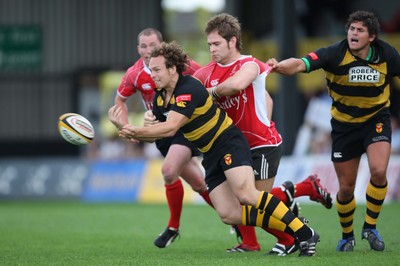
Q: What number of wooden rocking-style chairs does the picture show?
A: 0